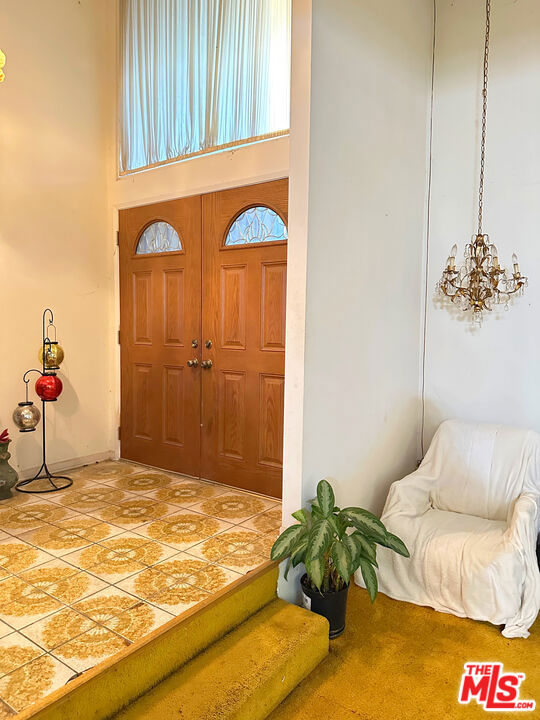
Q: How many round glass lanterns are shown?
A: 3